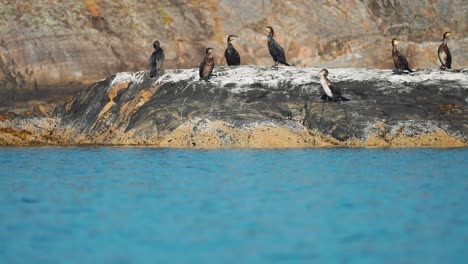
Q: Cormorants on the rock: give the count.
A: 7